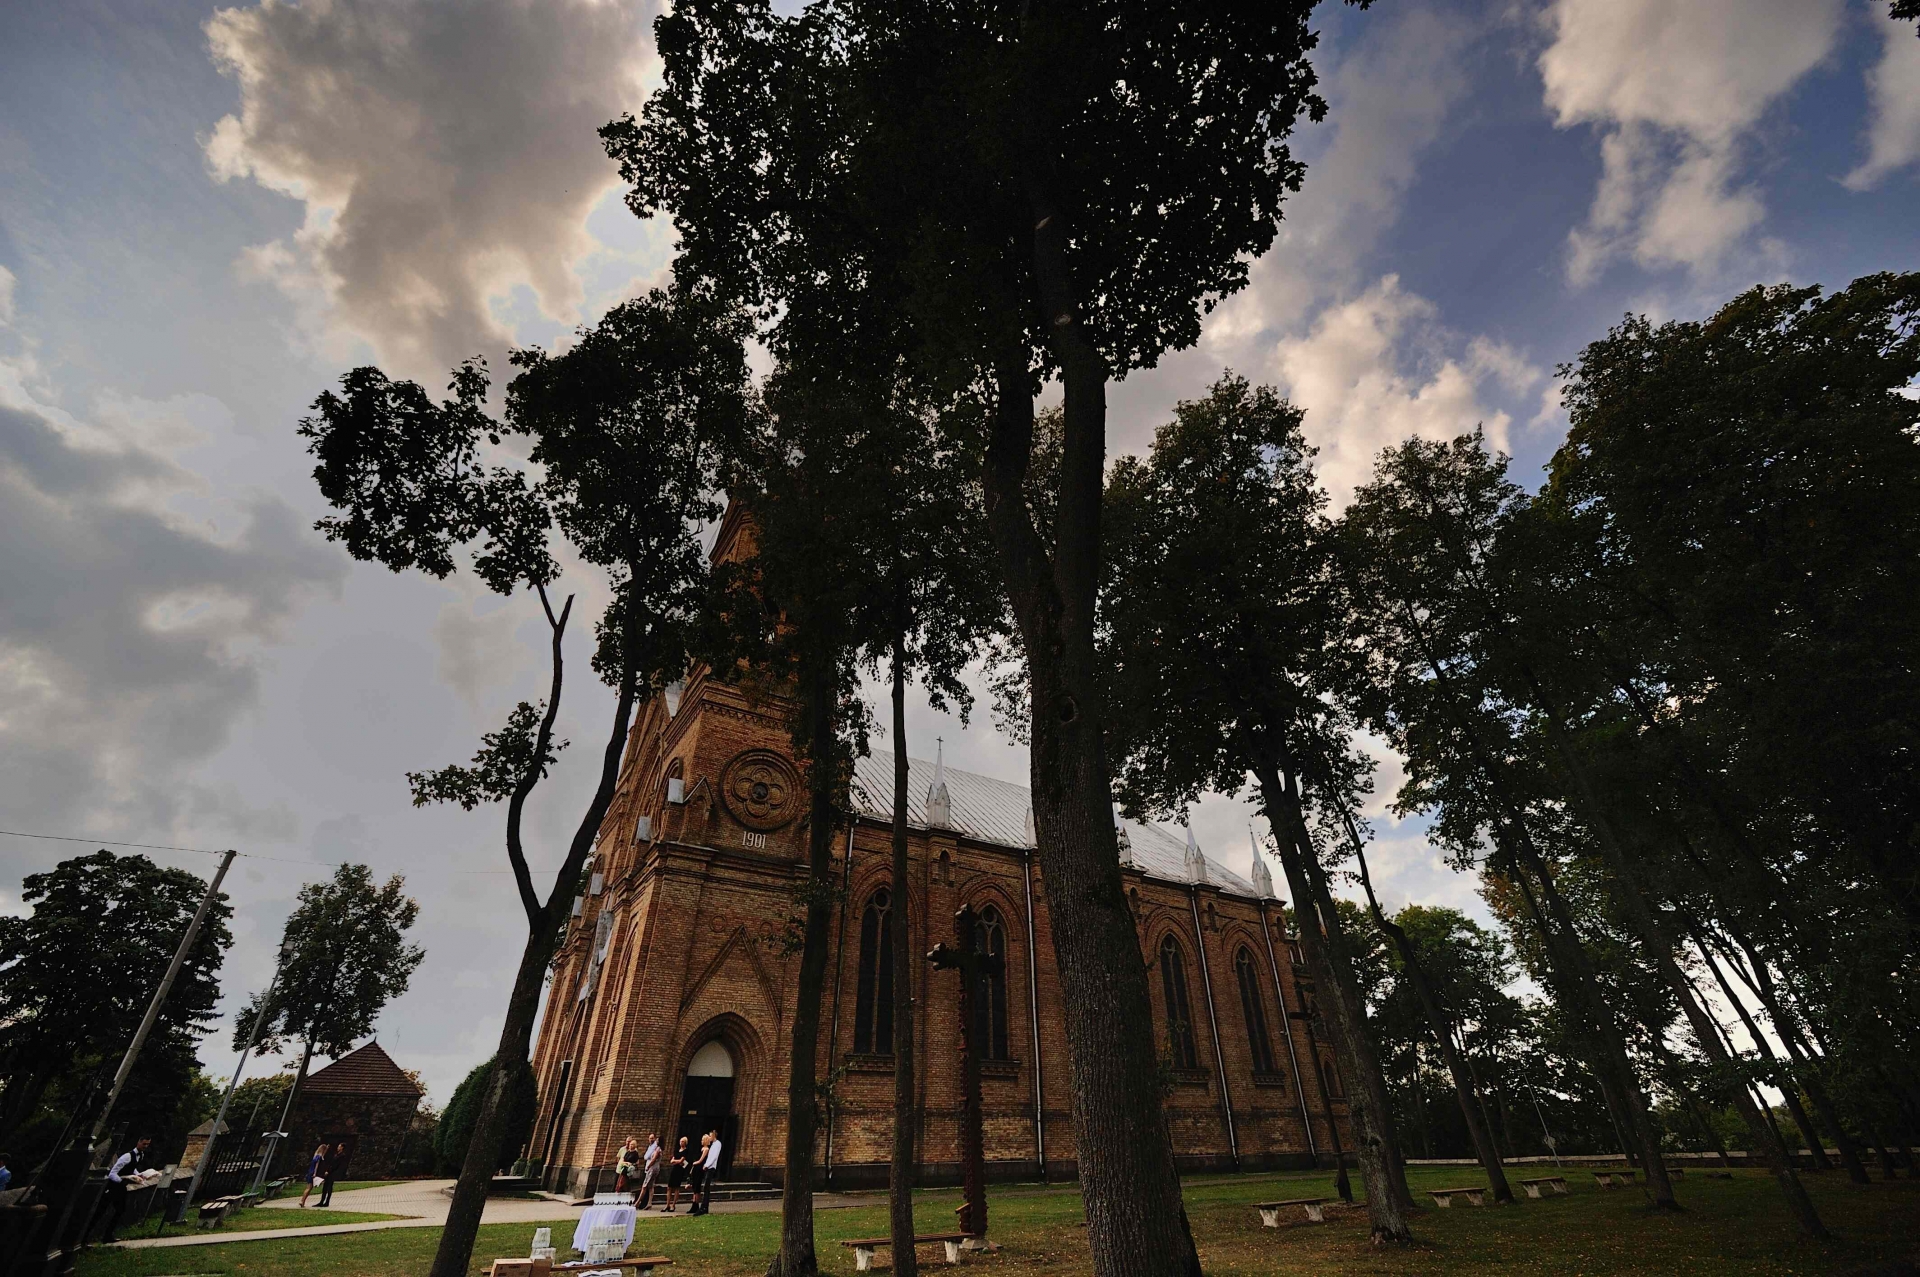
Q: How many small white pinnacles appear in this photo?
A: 5